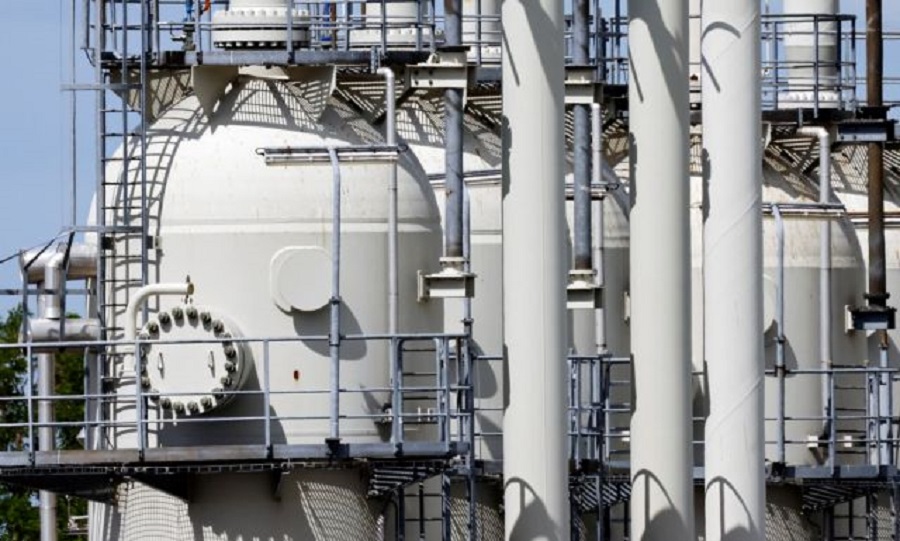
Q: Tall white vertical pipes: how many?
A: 3